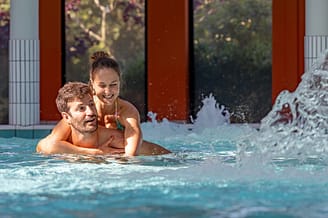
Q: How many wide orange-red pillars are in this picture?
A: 3